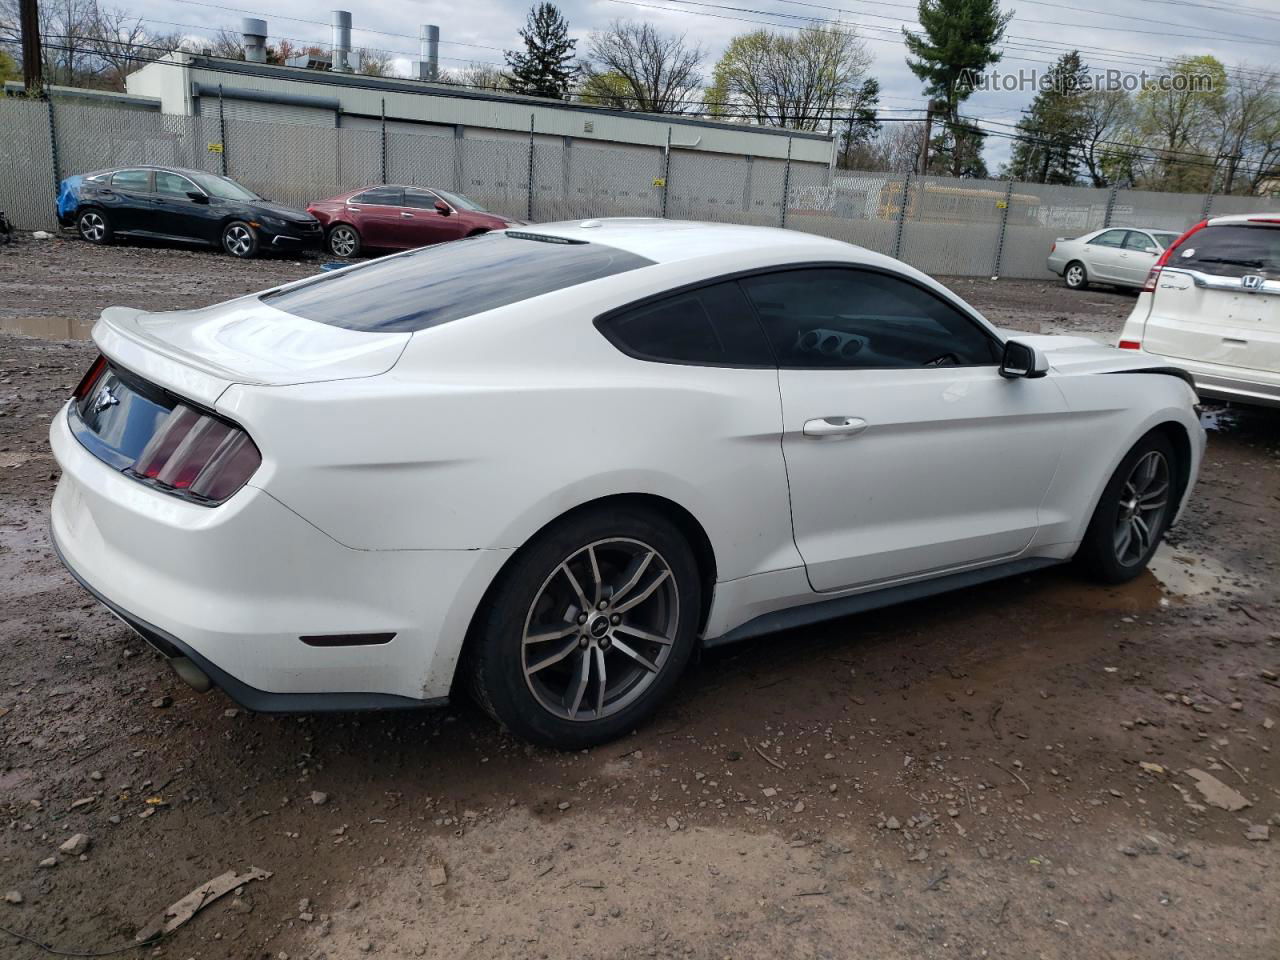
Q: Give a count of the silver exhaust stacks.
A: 3